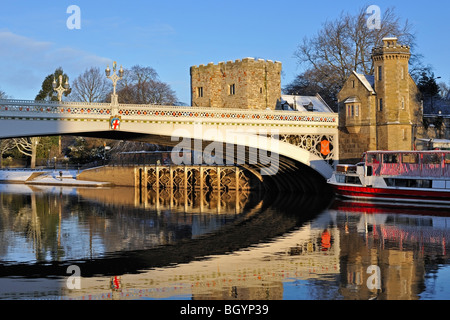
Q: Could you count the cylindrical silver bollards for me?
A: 0